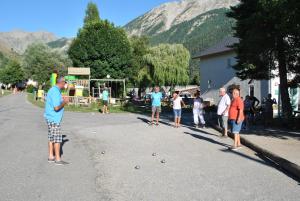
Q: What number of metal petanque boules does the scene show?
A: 4